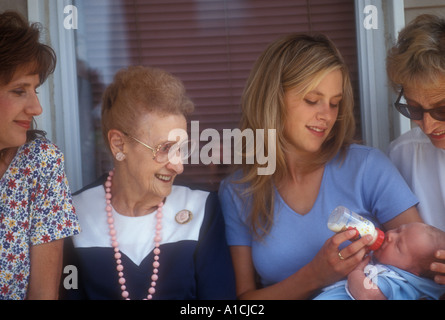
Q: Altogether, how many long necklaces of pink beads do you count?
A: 1